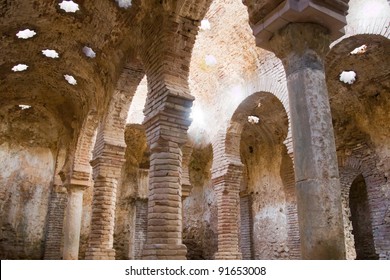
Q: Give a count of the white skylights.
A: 13